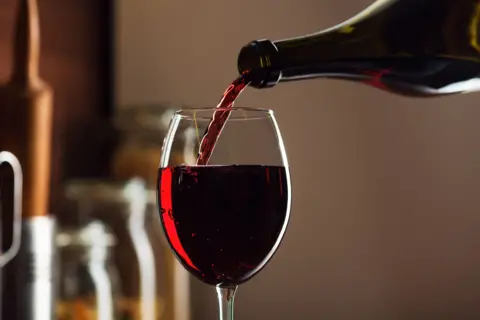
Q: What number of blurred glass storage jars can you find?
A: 3